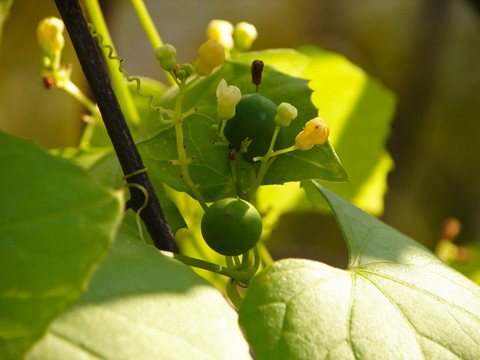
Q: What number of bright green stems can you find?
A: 2